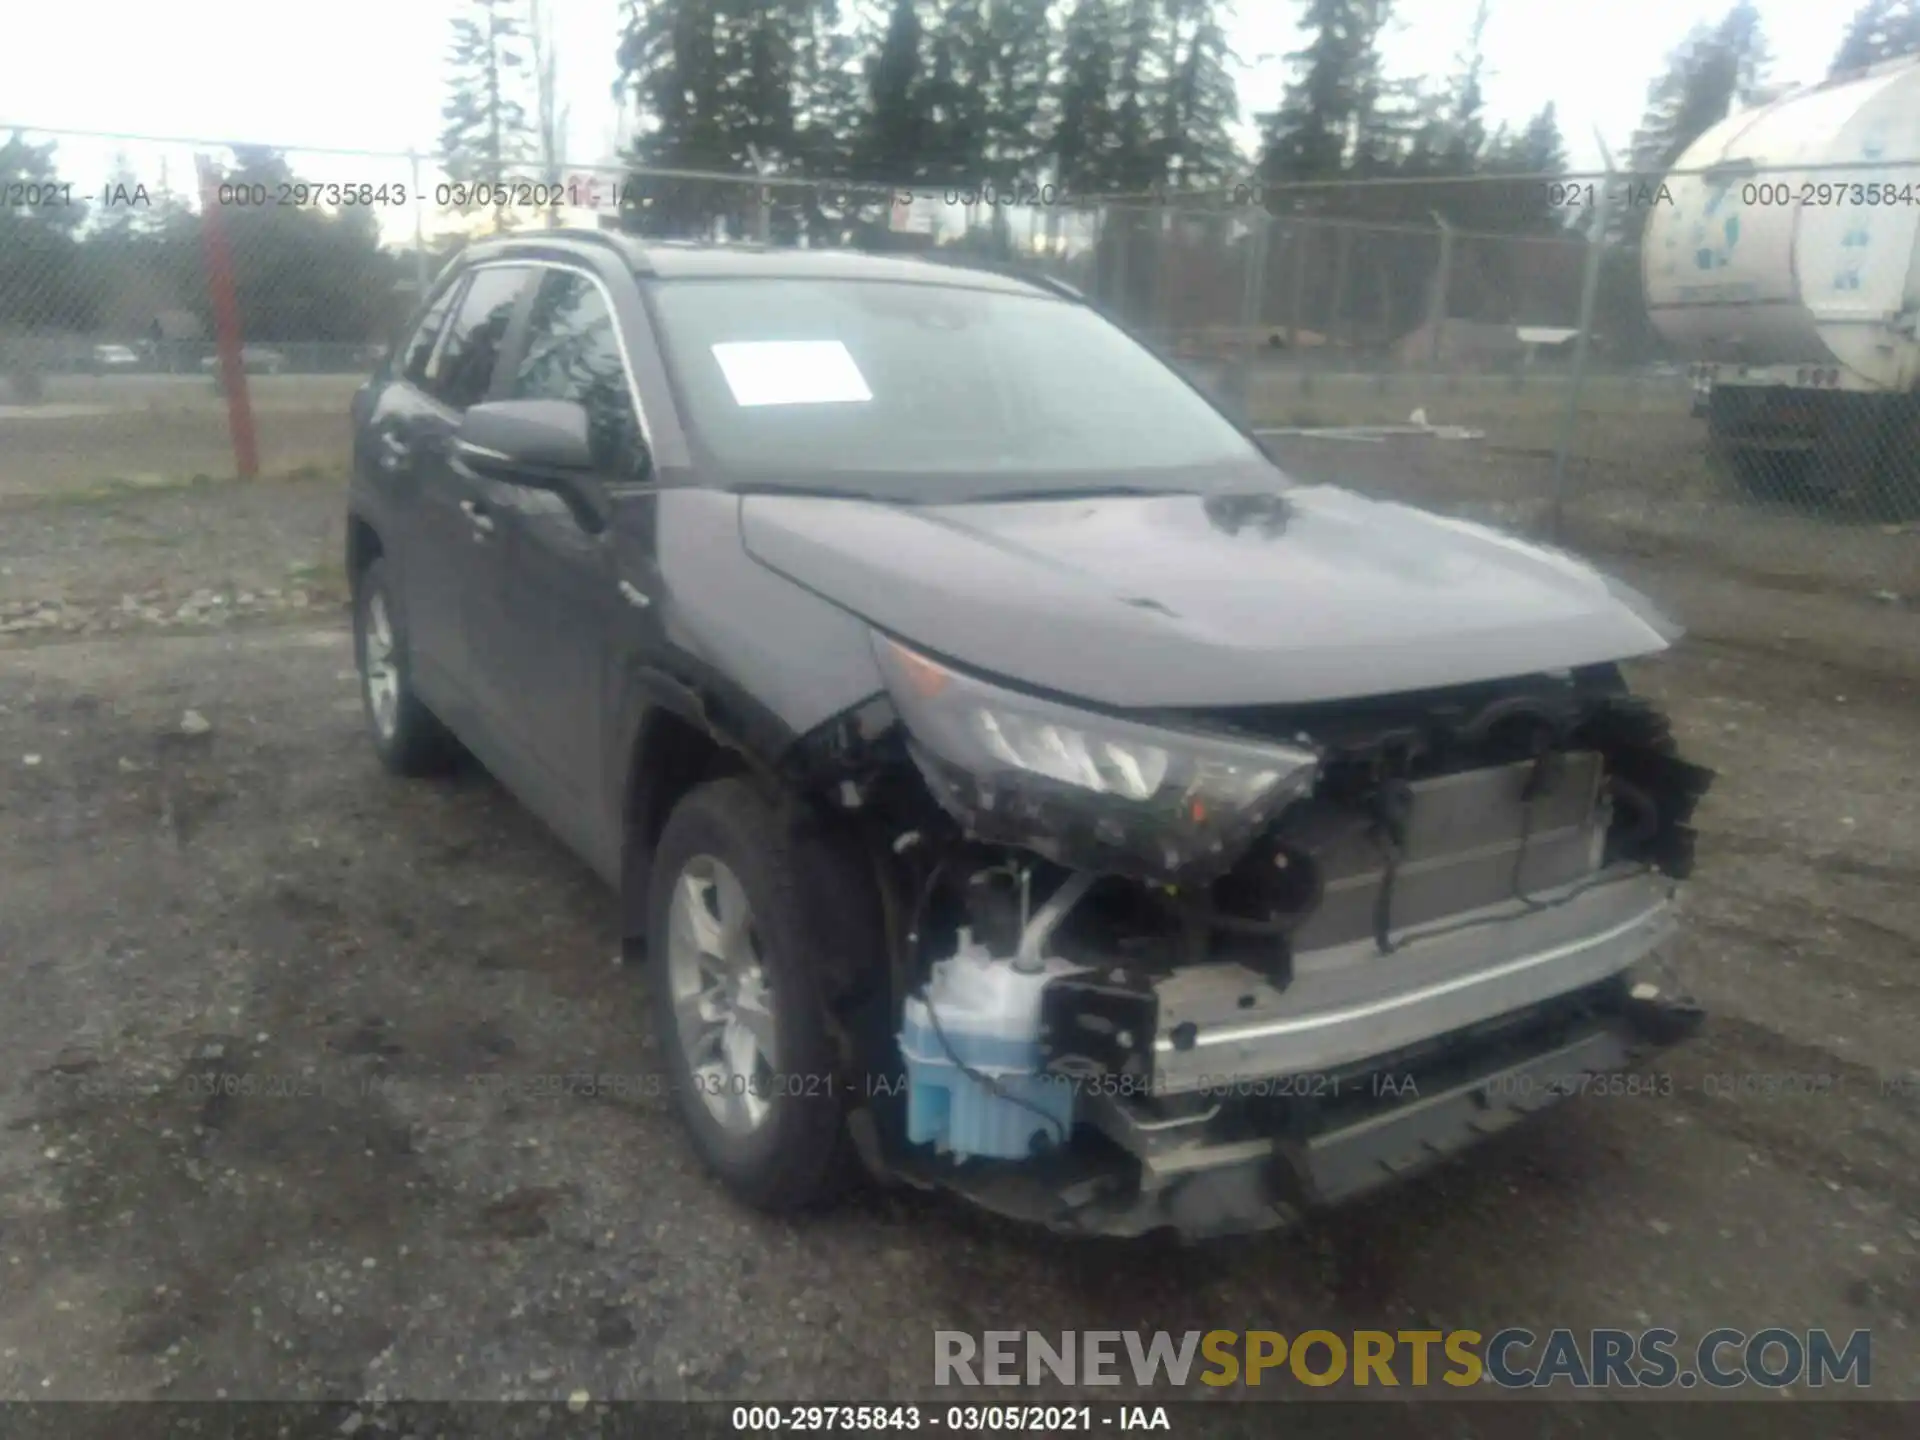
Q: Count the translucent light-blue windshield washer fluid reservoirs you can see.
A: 1